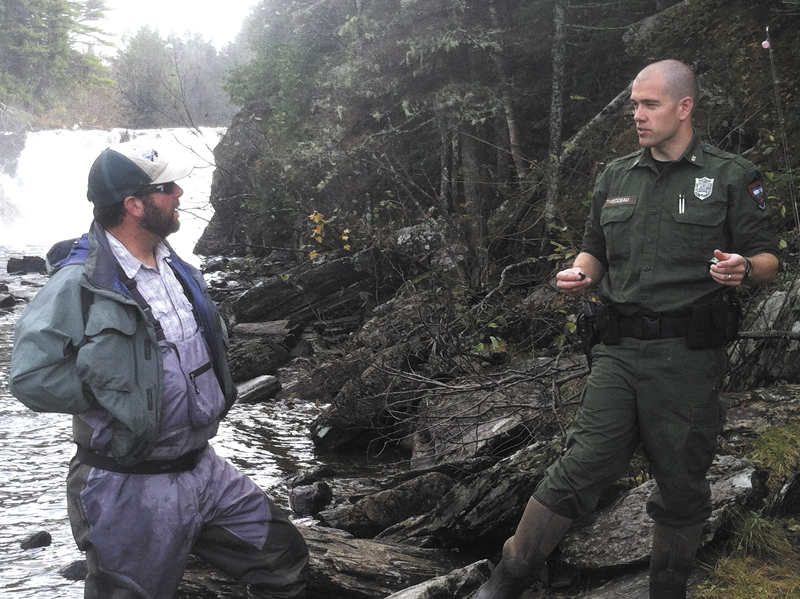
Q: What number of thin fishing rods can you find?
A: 1